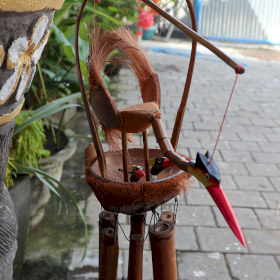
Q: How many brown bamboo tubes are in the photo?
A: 6